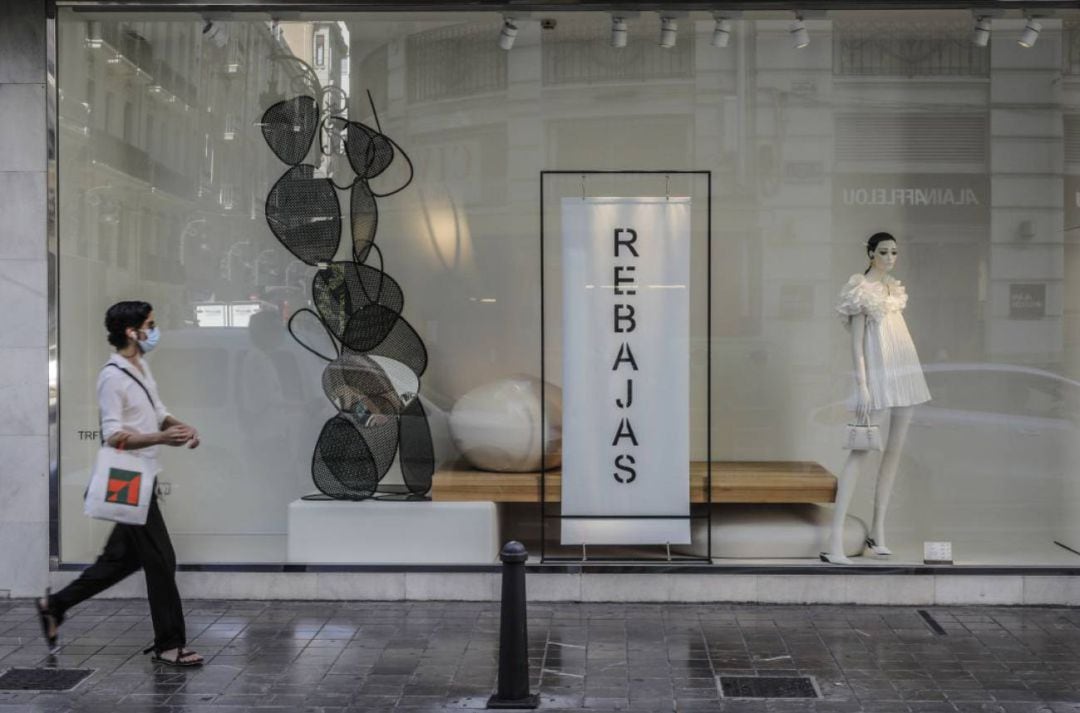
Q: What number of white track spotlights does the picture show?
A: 8